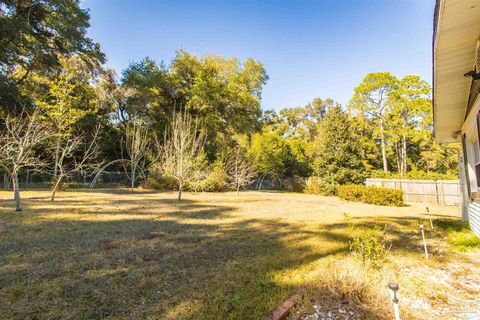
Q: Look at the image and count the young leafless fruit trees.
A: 5